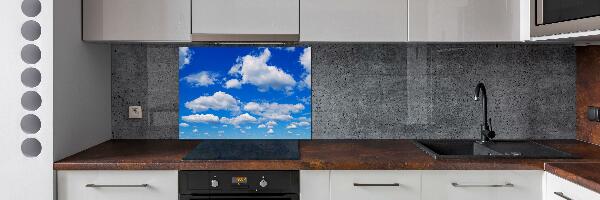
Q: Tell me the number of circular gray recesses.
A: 7